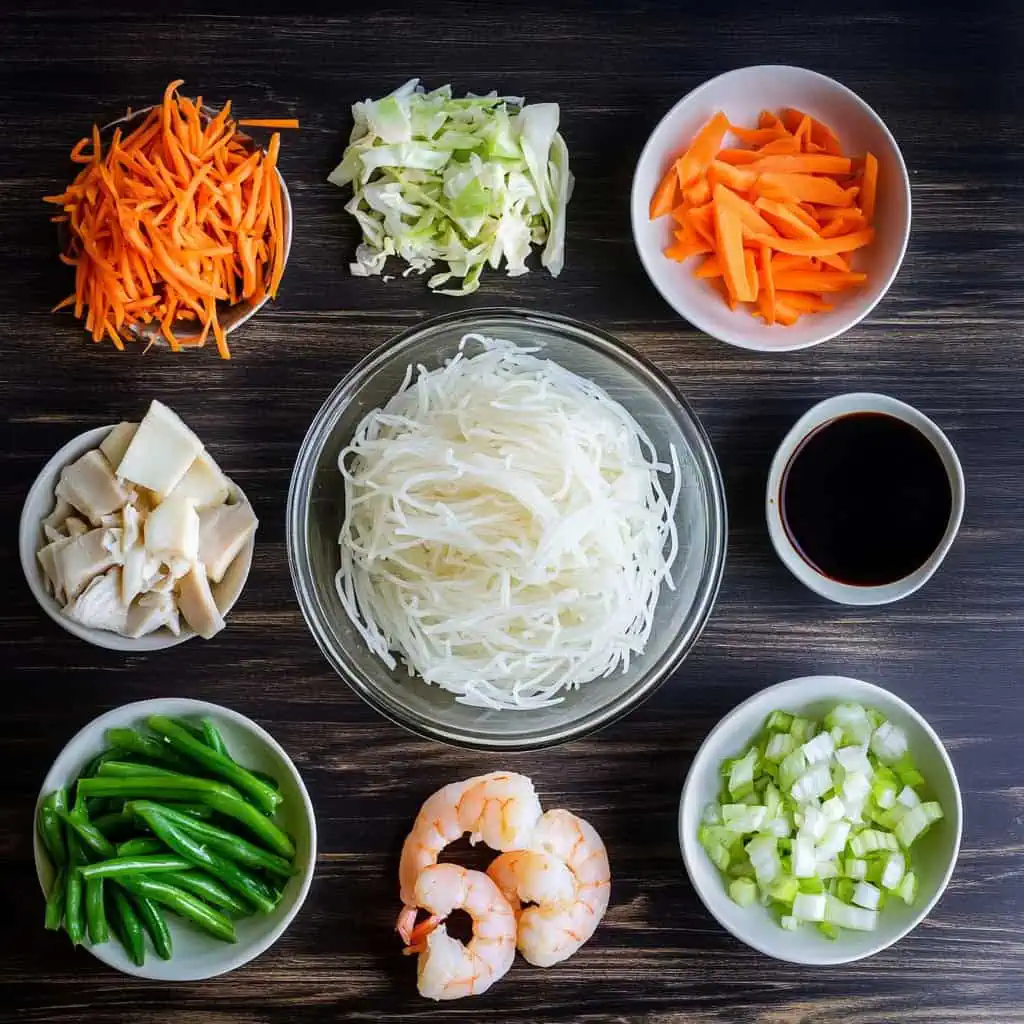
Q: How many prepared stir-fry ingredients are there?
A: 9